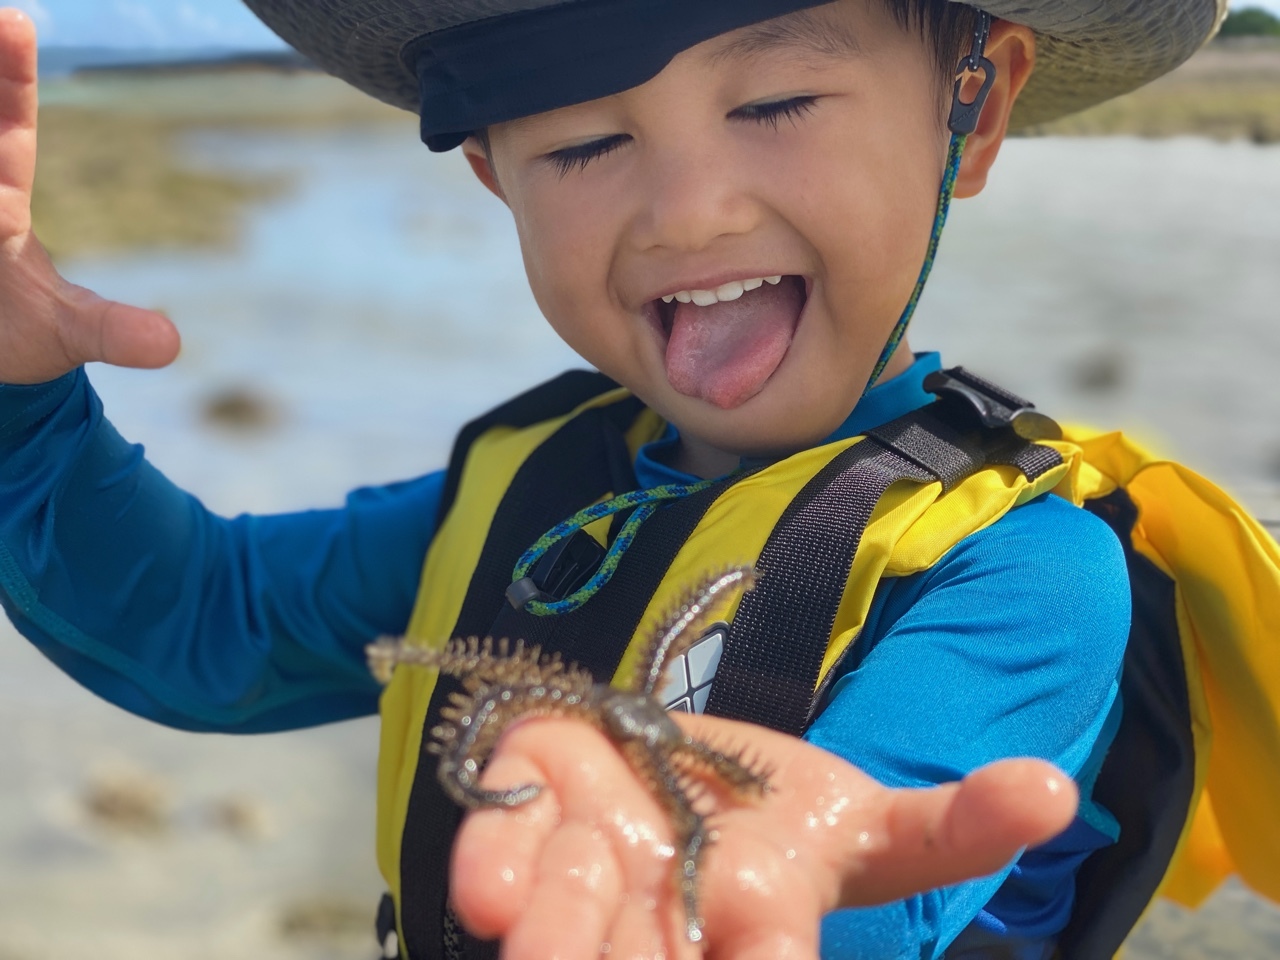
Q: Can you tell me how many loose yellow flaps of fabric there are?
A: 1